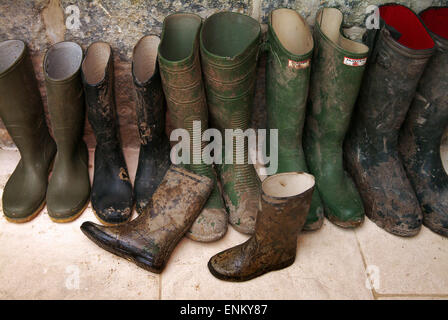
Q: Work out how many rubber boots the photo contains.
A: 12